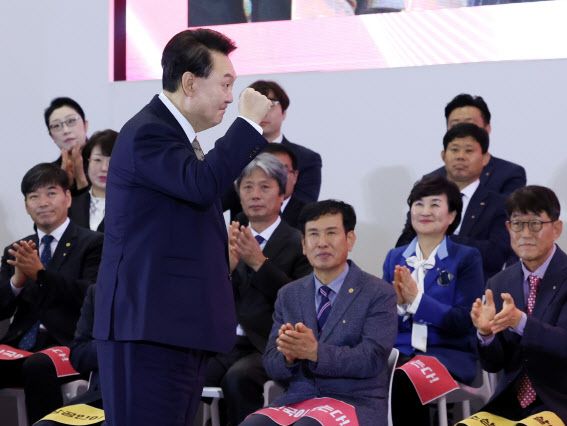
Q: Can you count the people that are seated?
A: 11